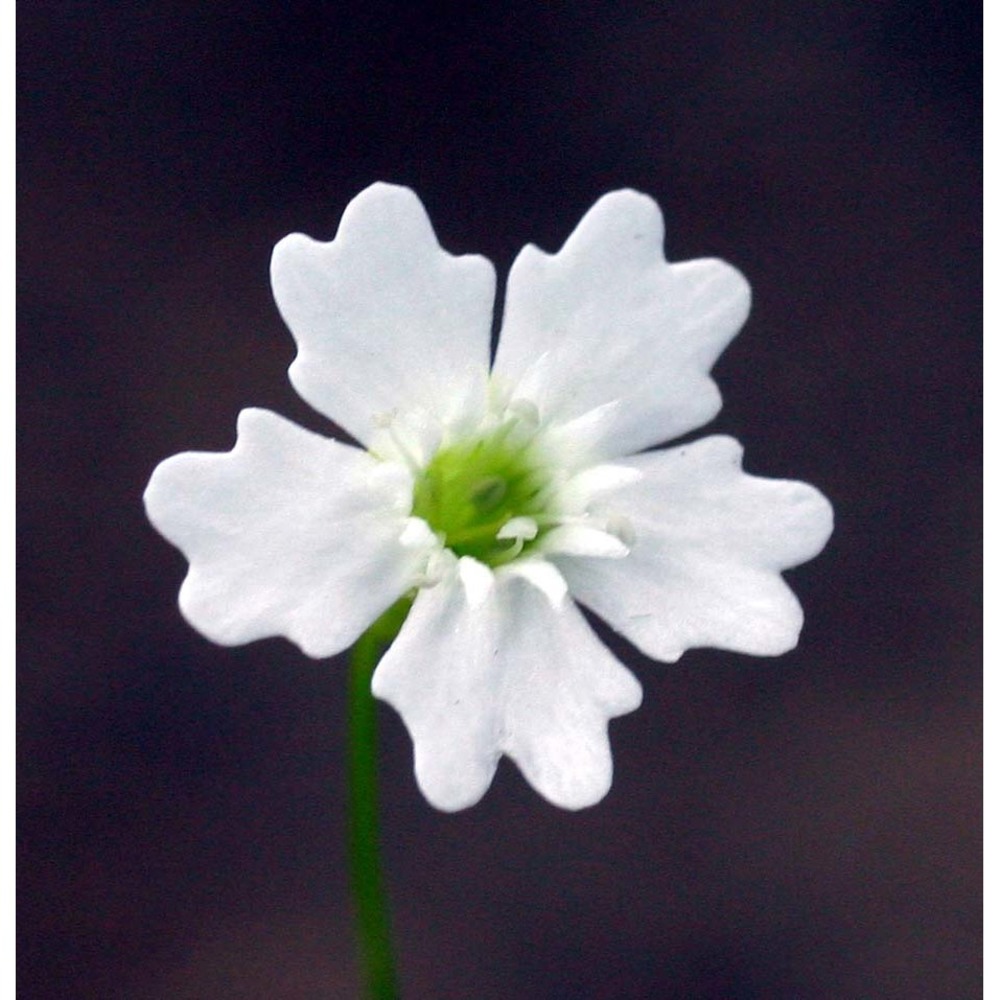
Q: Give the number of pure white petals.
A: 5